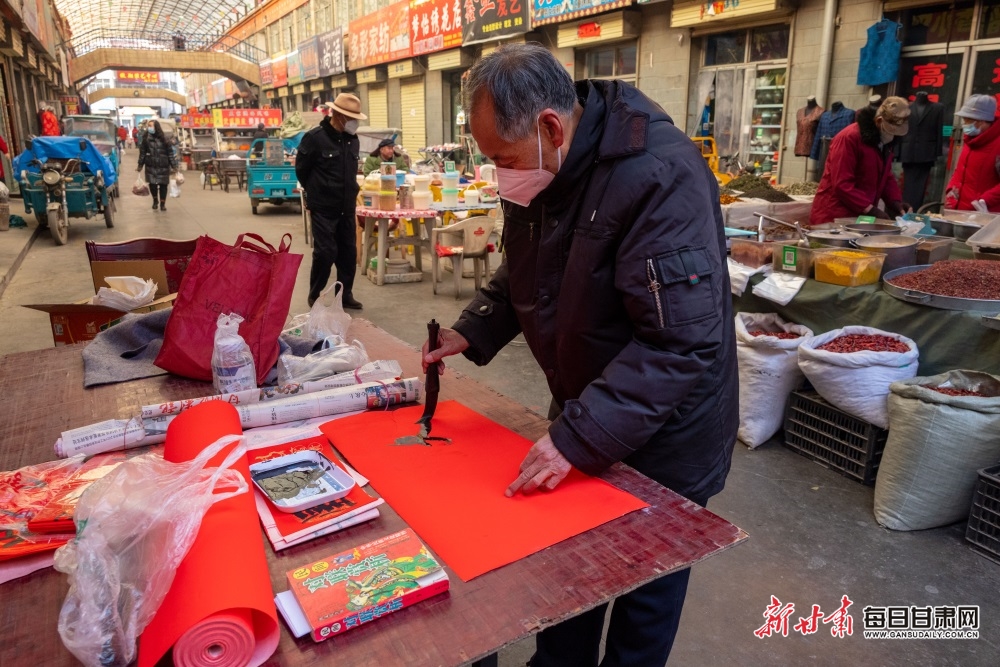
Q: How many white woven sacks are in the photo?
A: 3